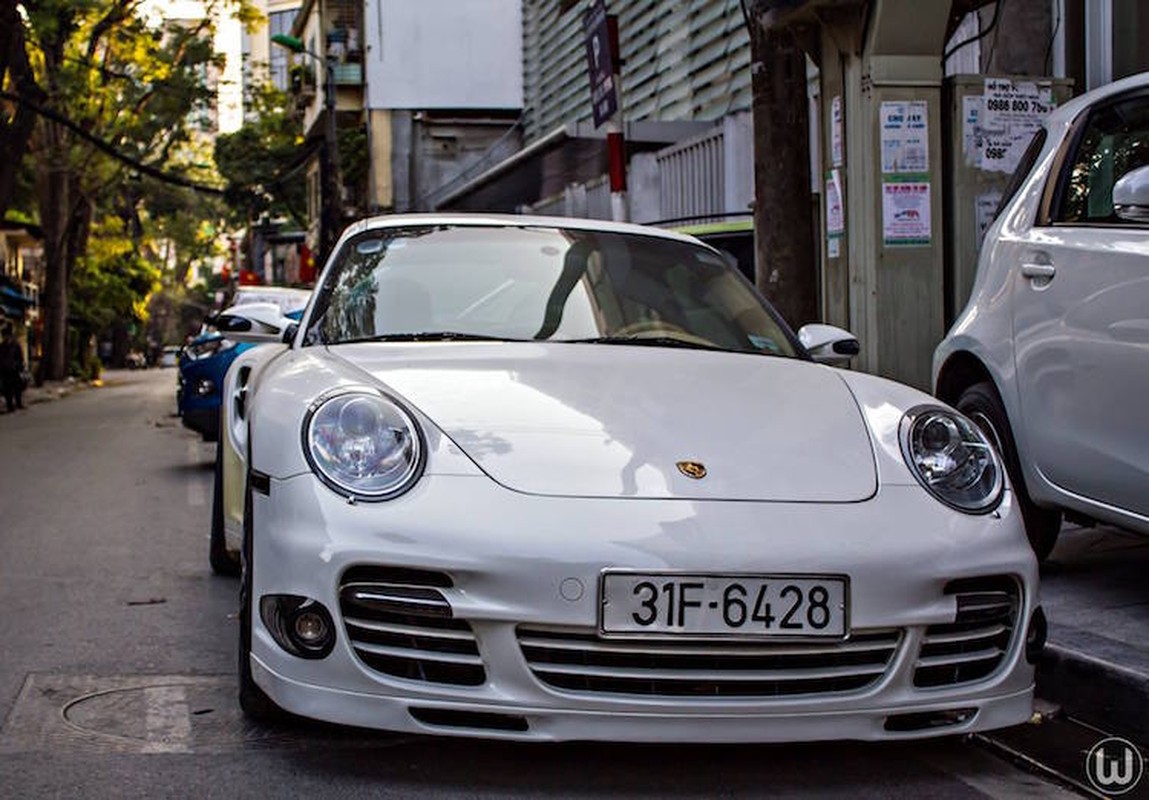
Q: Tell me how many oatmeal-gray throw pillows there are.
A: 0